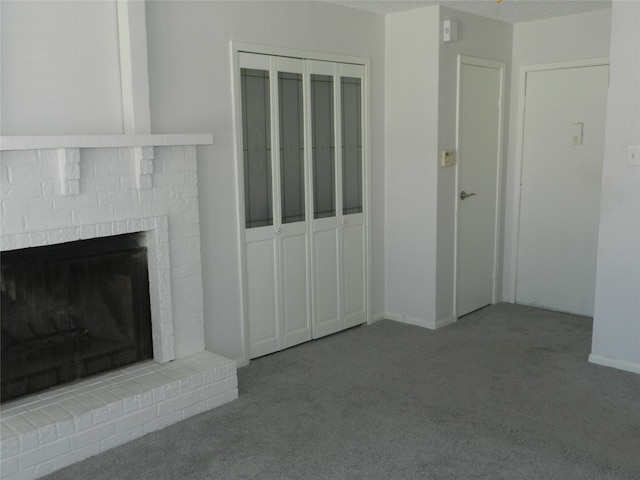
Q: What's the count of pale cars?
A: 0